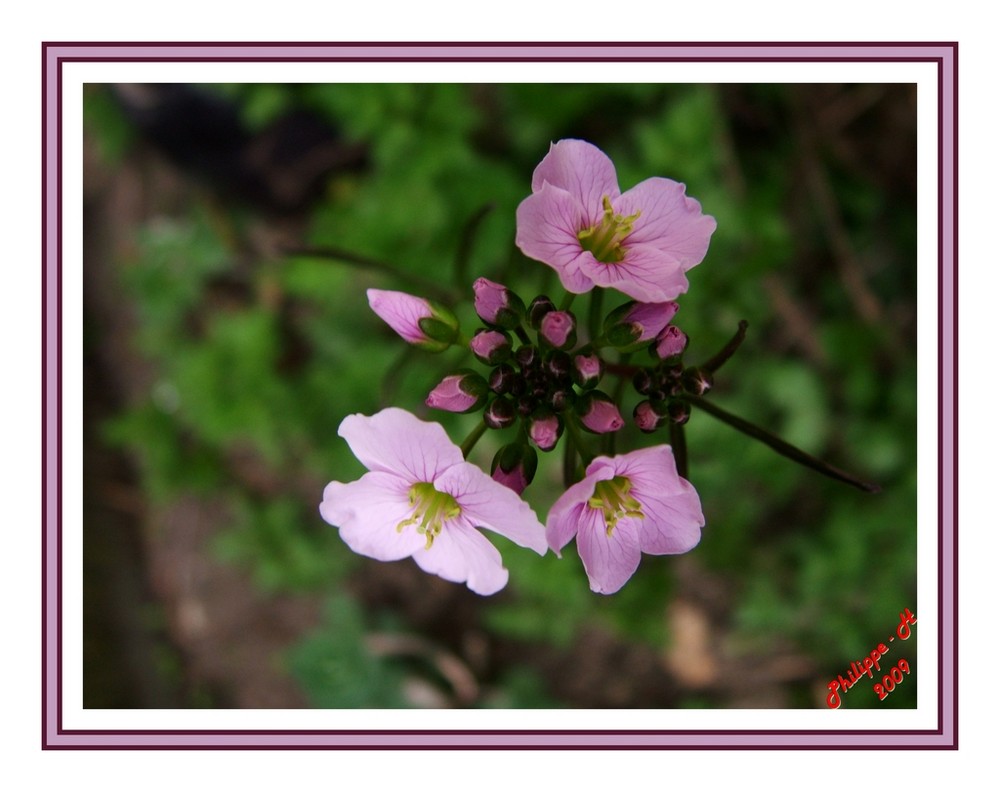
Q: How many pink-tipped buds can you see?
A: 12